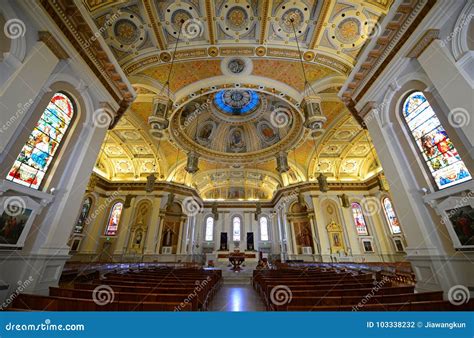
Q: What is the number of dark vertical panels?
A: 2